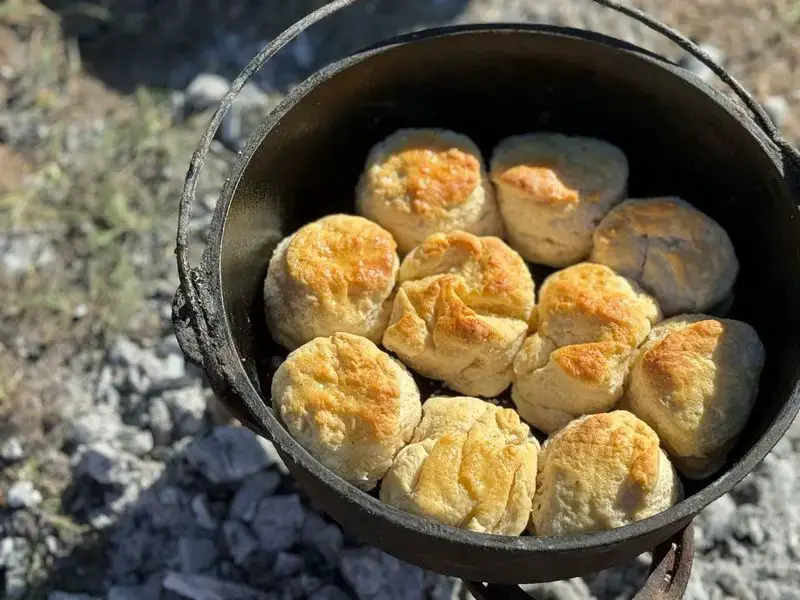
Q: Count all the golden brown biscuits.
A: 10